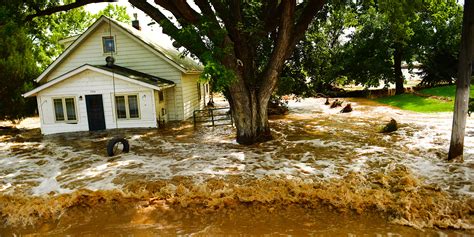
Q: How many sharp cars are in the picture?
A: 0